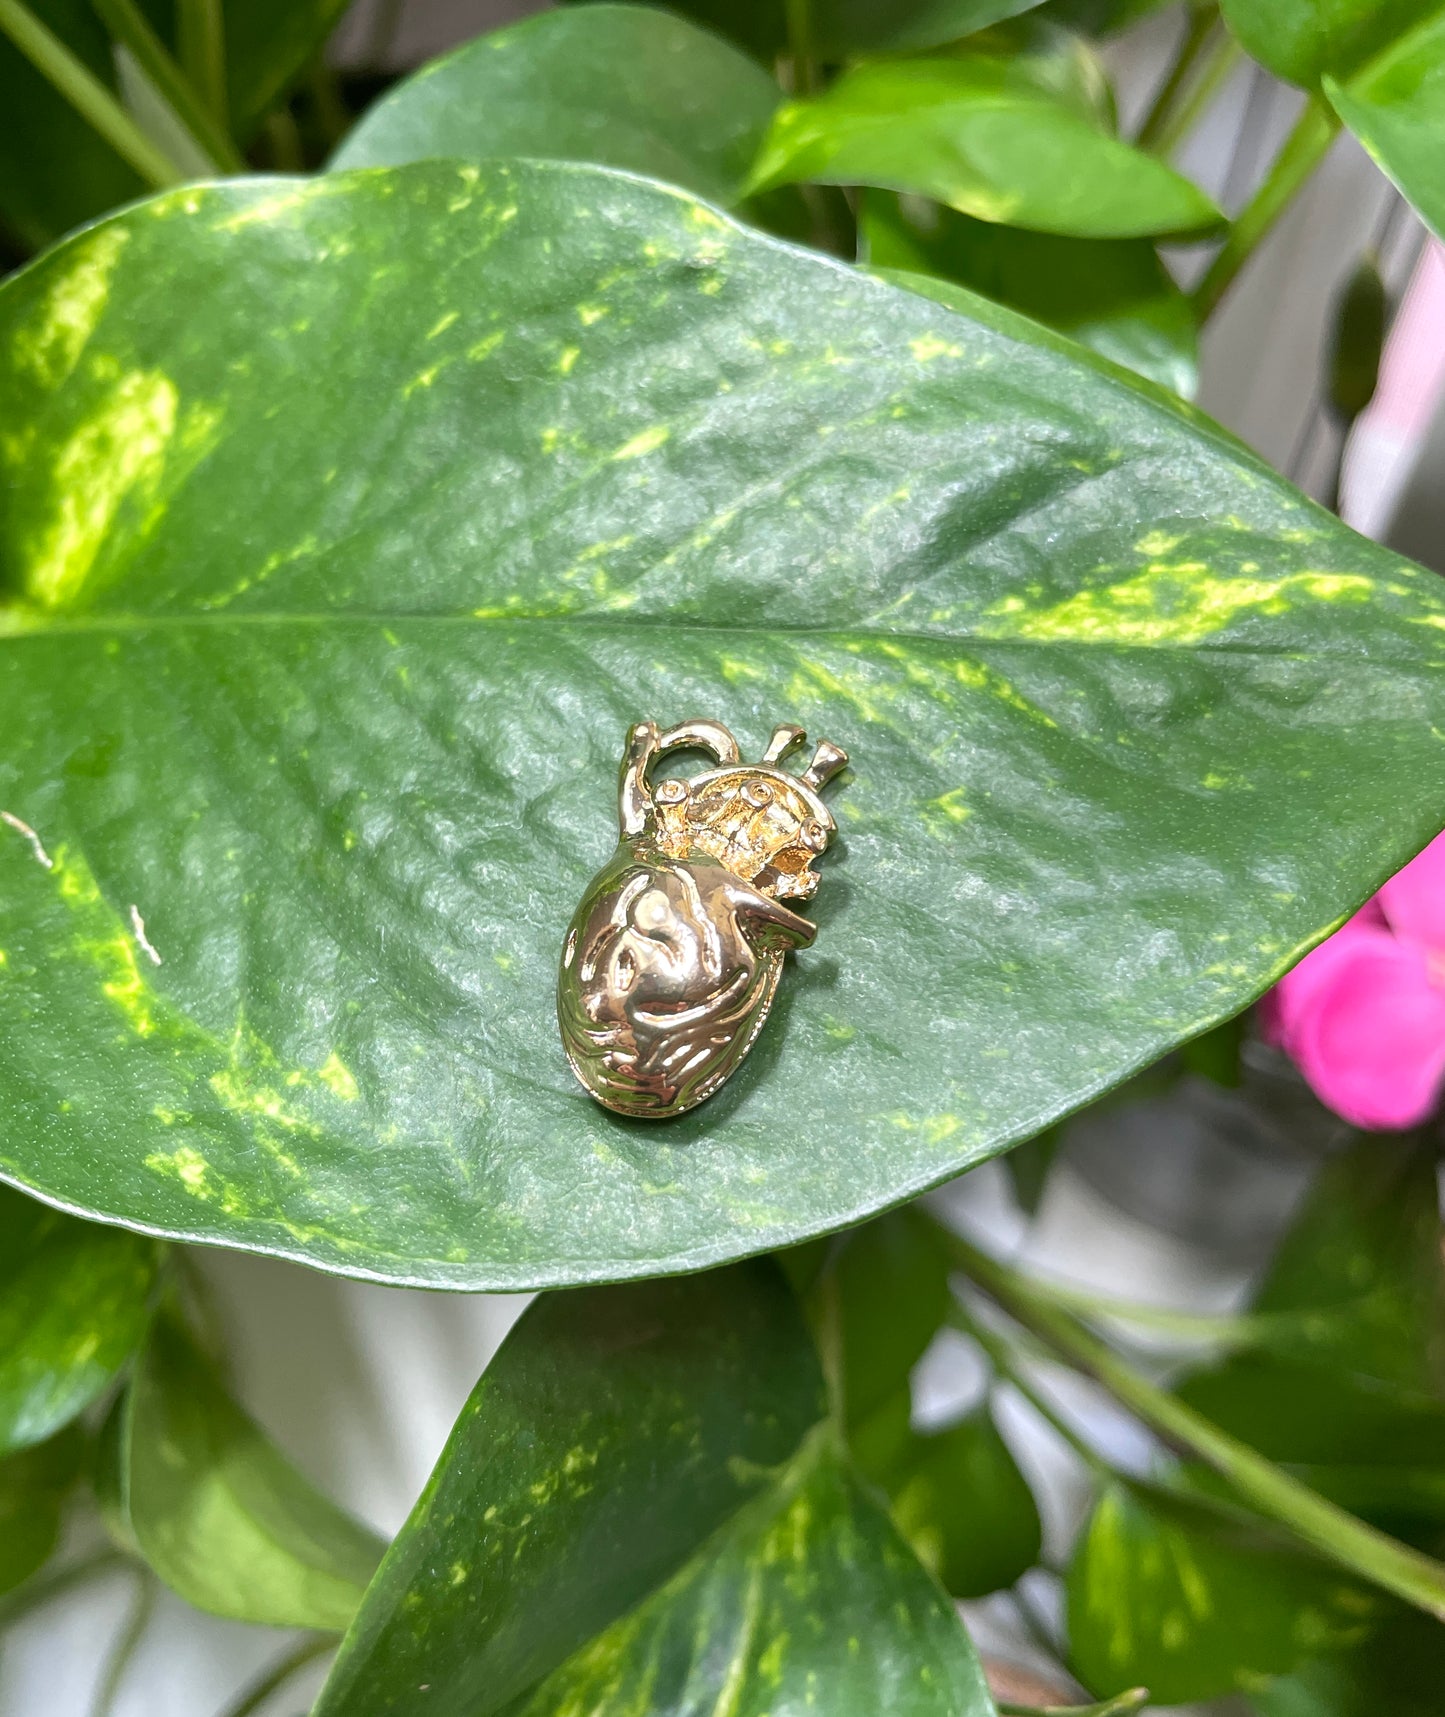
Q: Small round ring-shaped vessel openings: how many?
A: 3